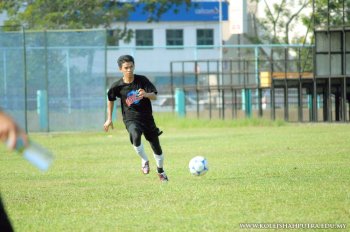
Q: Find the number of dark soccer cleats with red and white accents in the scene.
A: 2